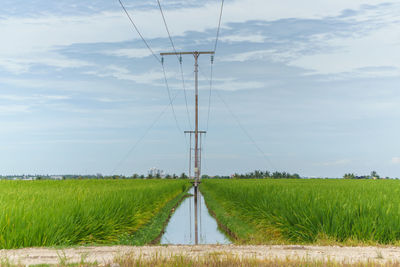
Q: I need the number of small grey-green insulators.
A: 3